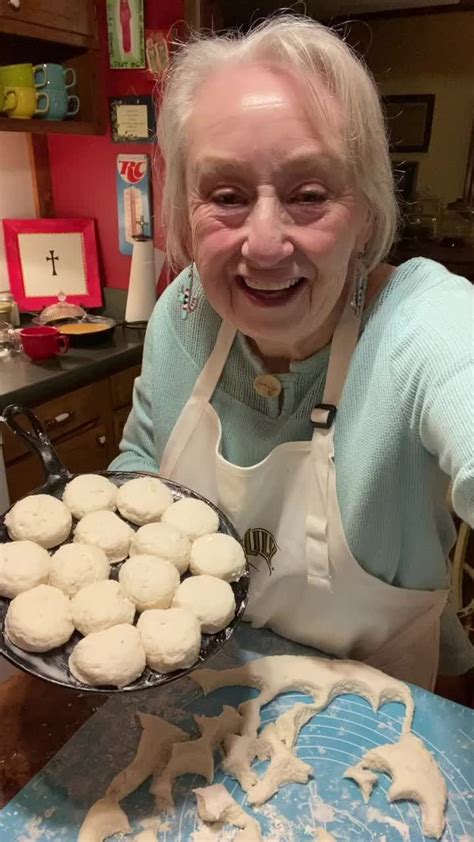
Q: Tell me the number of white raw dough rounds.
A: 15